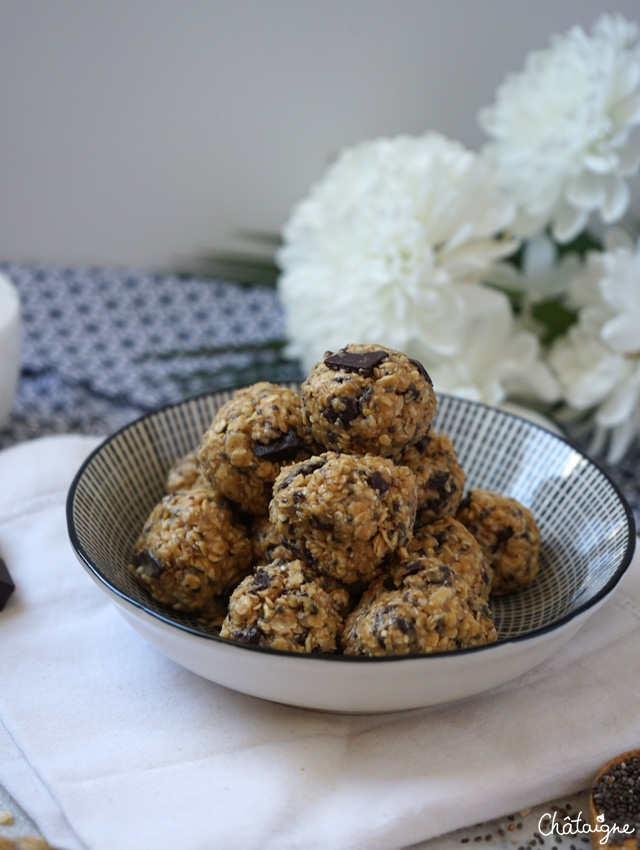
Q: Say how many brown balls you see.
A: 11